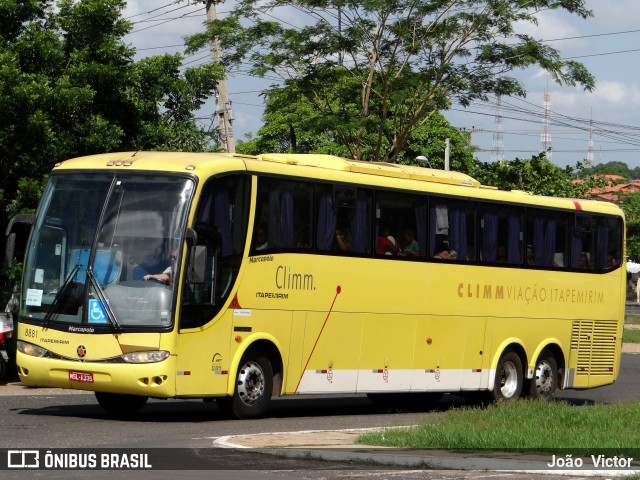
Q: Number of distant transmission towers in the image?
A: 3